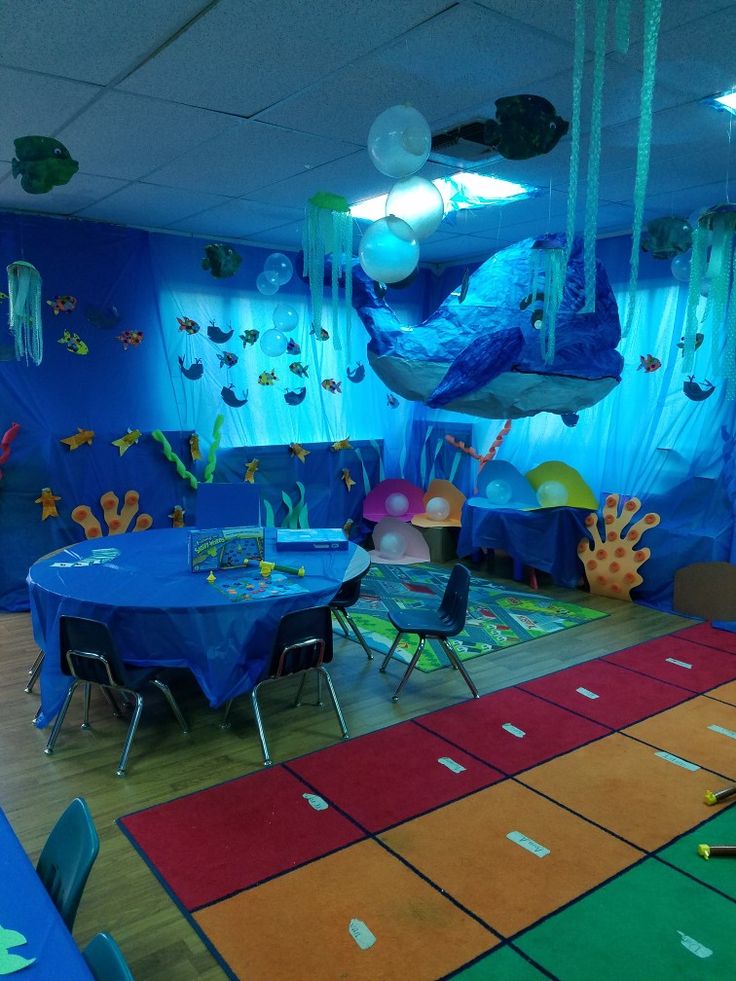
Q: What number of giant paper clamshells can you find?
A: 5